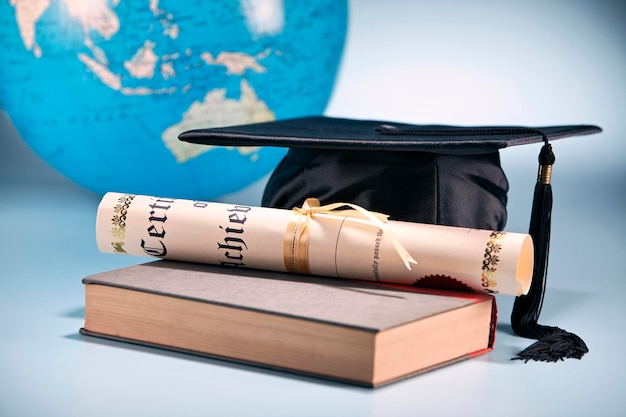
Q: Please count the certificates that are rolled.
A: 1